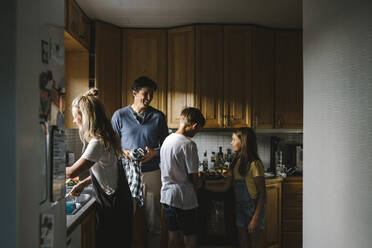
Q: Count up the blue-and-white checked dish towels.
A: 1